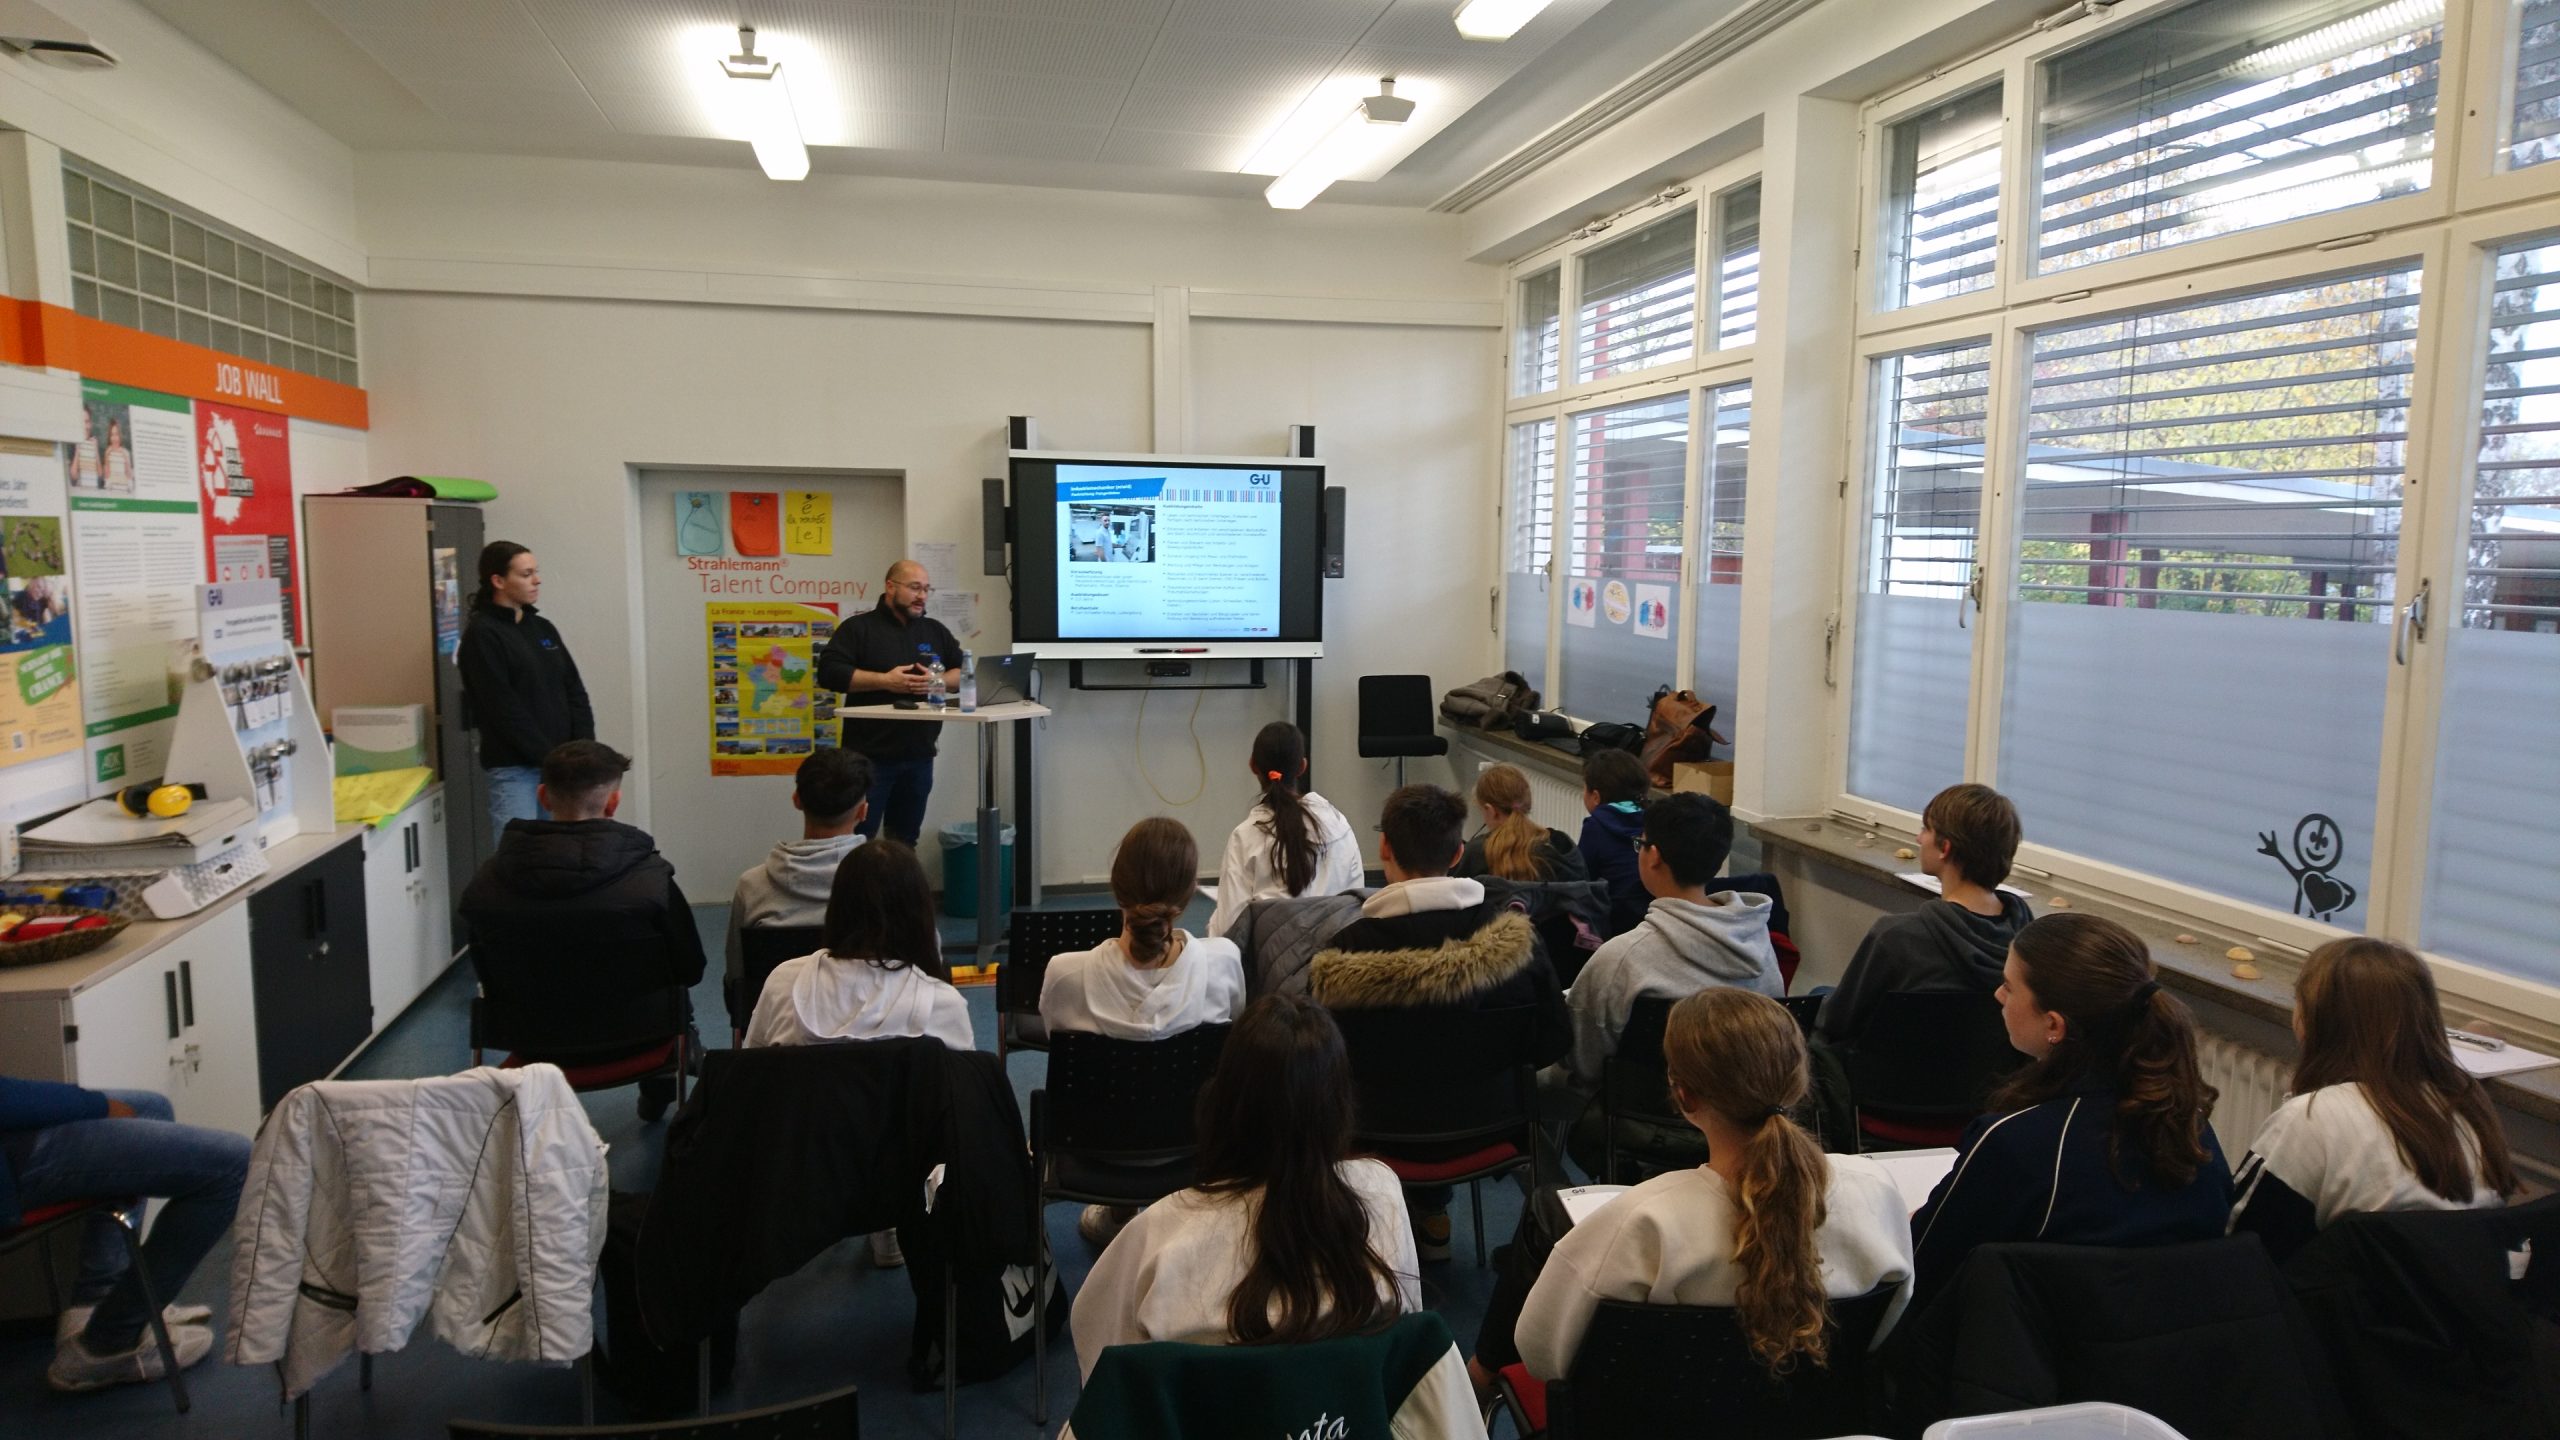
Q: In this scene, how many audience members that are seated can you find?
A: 15